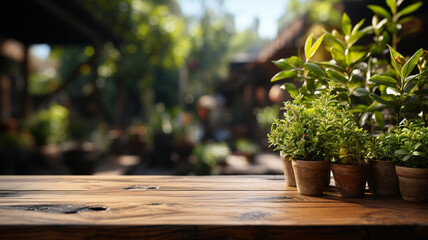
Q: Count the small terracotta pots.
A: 5